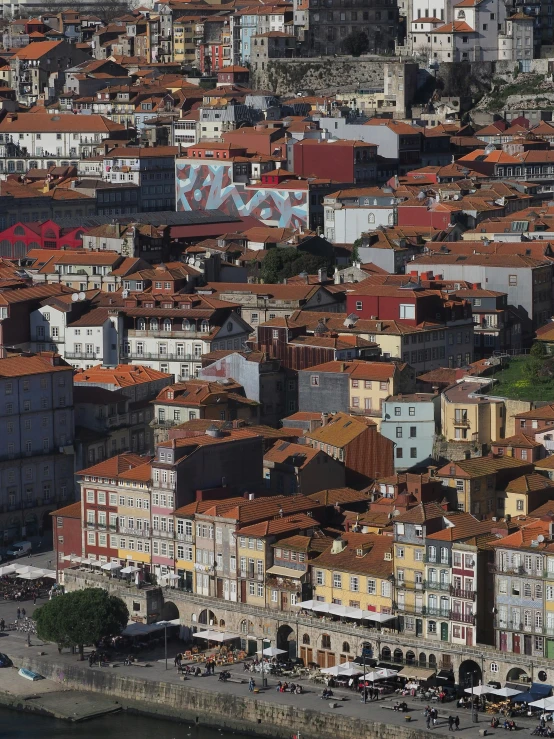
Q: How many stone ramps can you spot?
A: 1